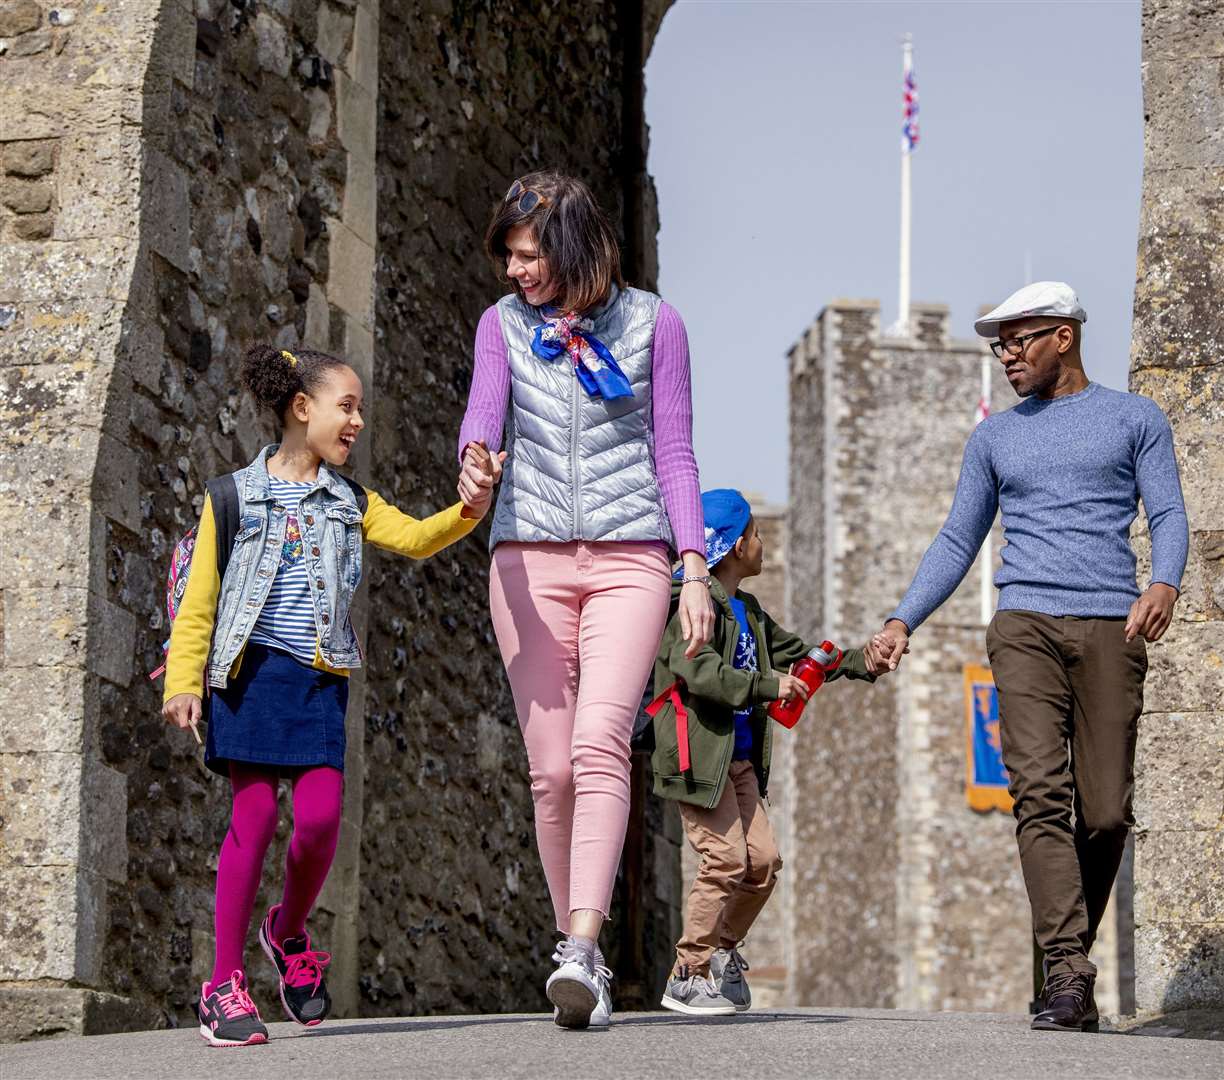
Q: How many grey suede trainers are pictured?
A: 2